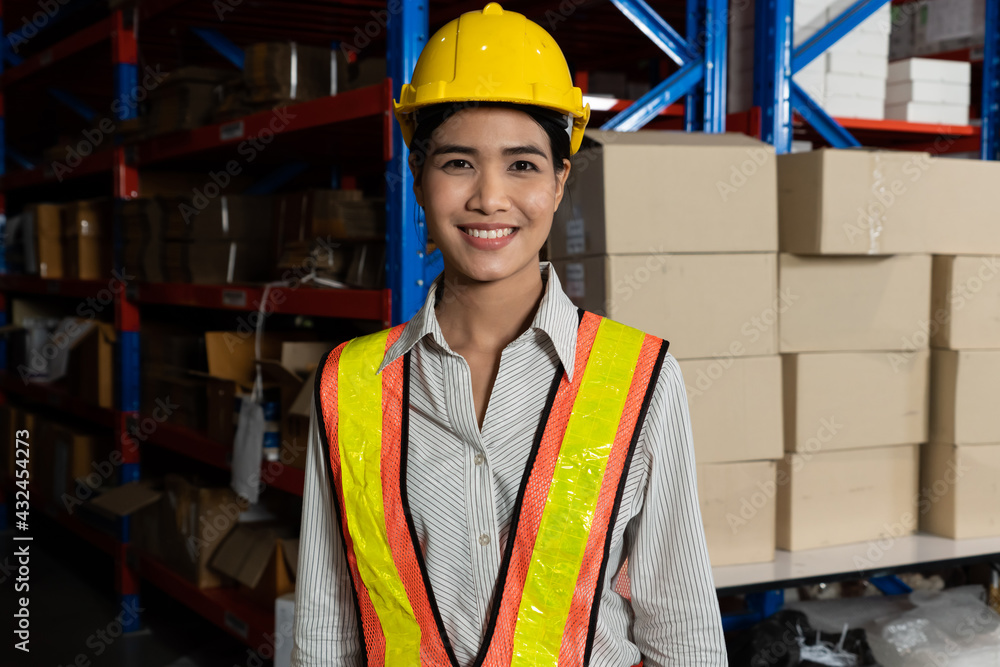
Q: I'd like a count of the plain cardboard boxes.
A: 12